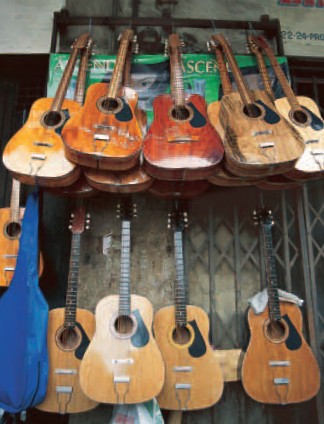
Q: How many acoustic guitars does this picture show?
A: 15